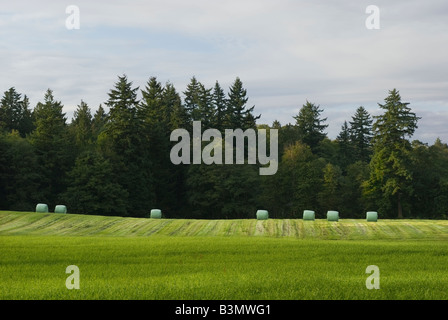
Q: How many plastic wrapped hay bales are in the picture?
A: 7